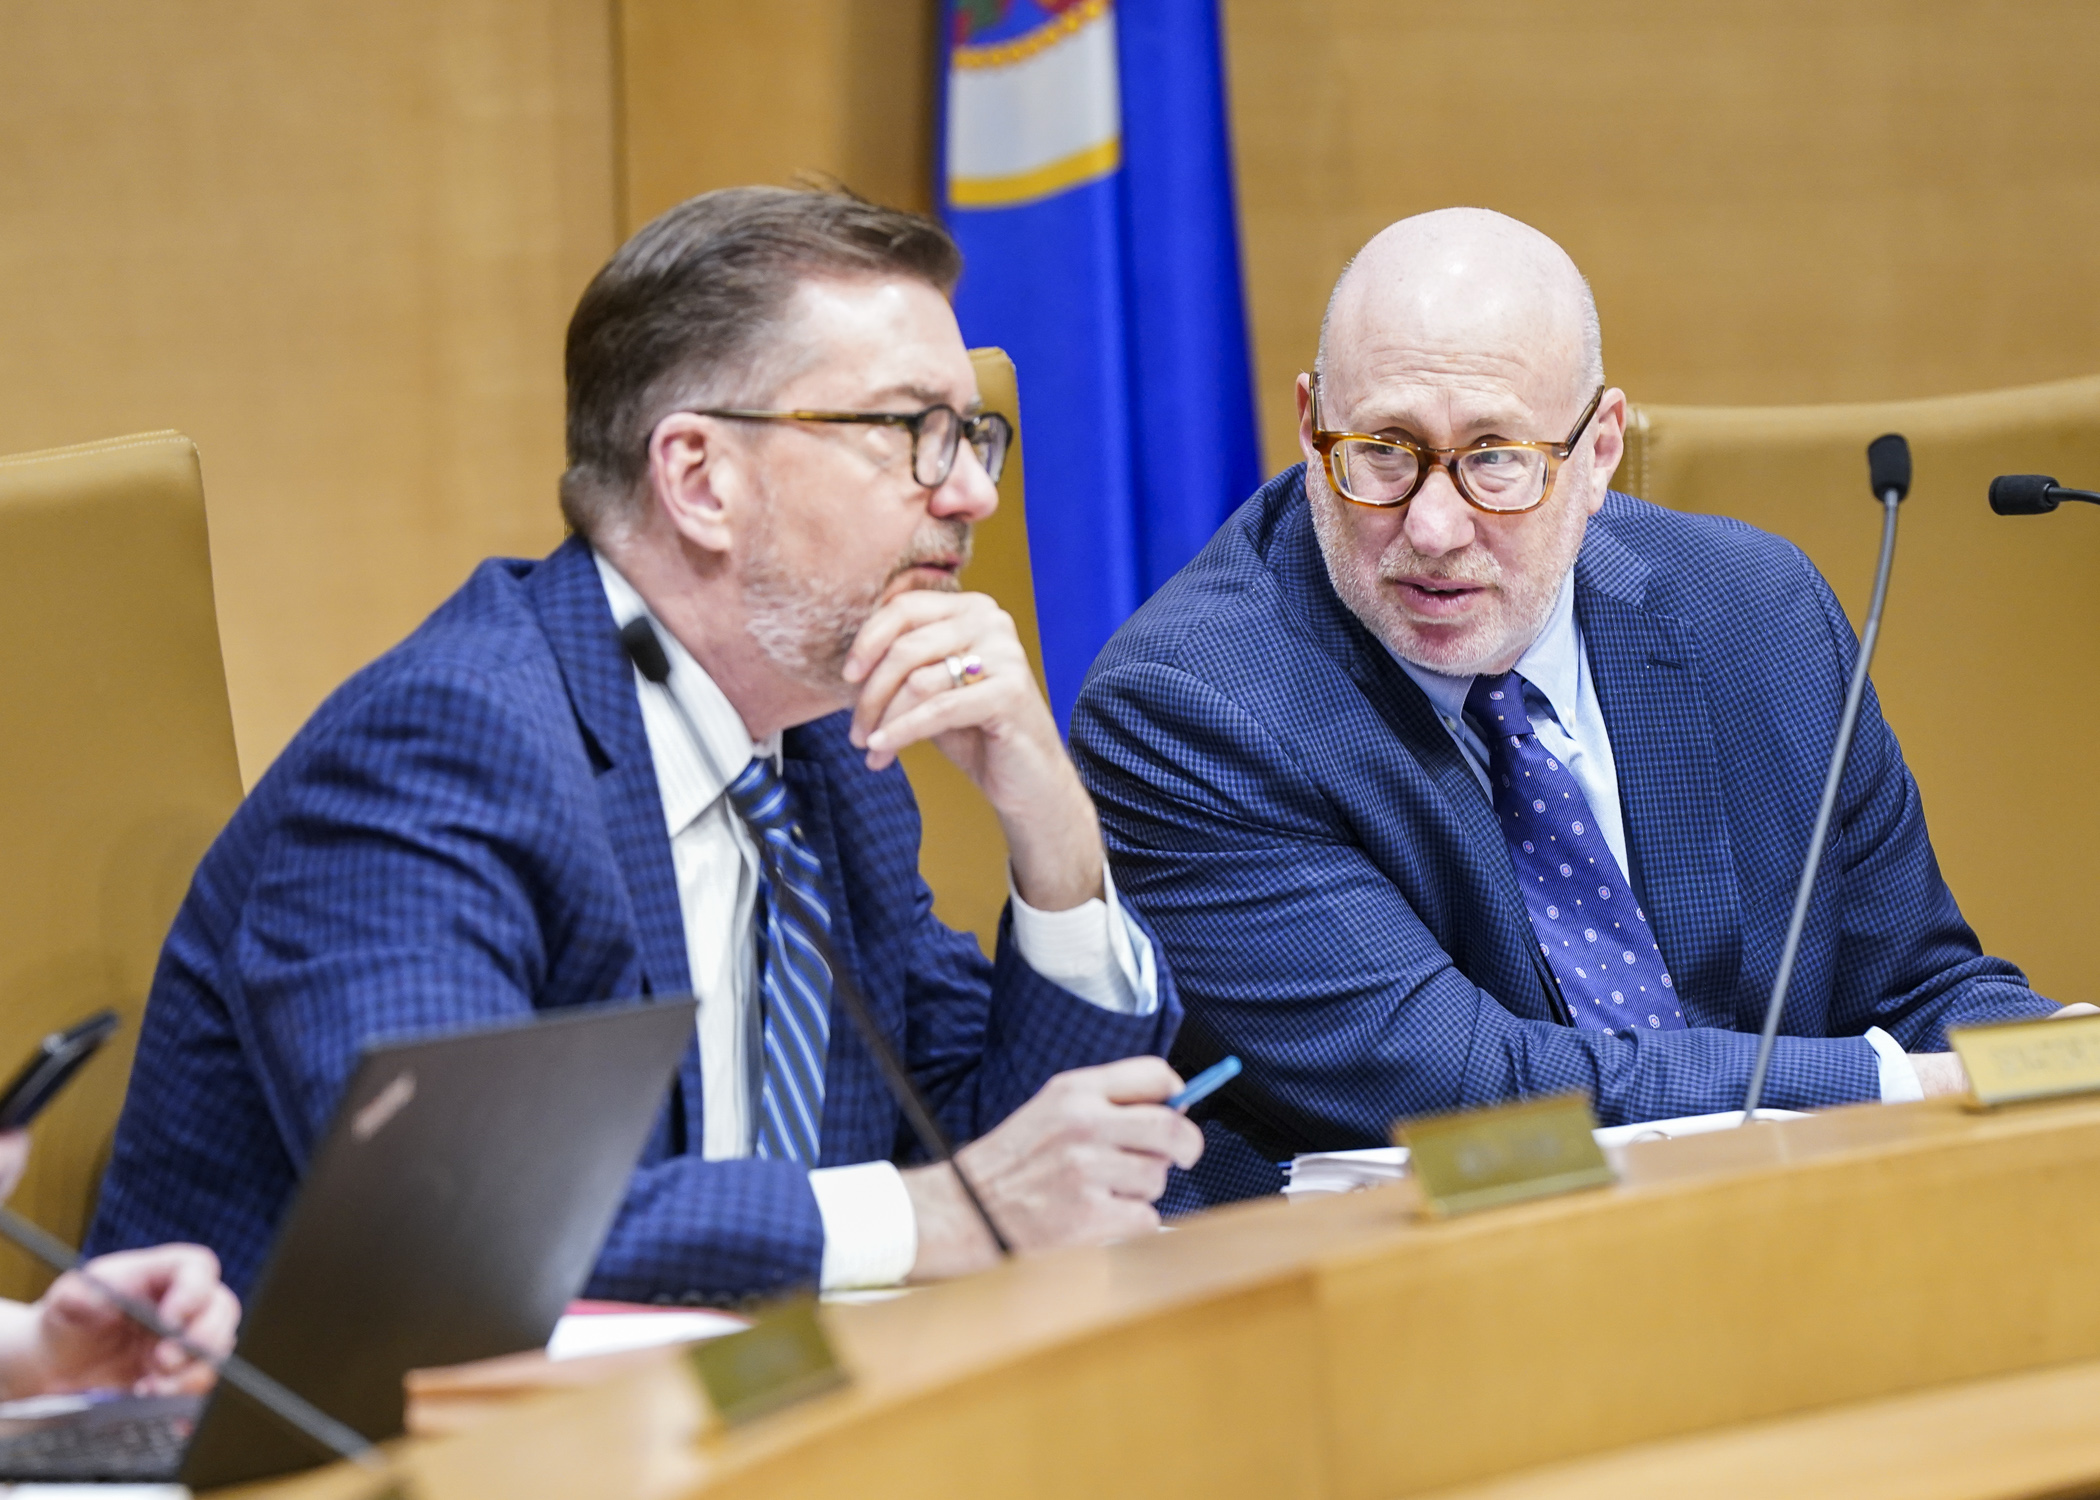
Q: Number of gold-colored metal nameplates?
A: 3